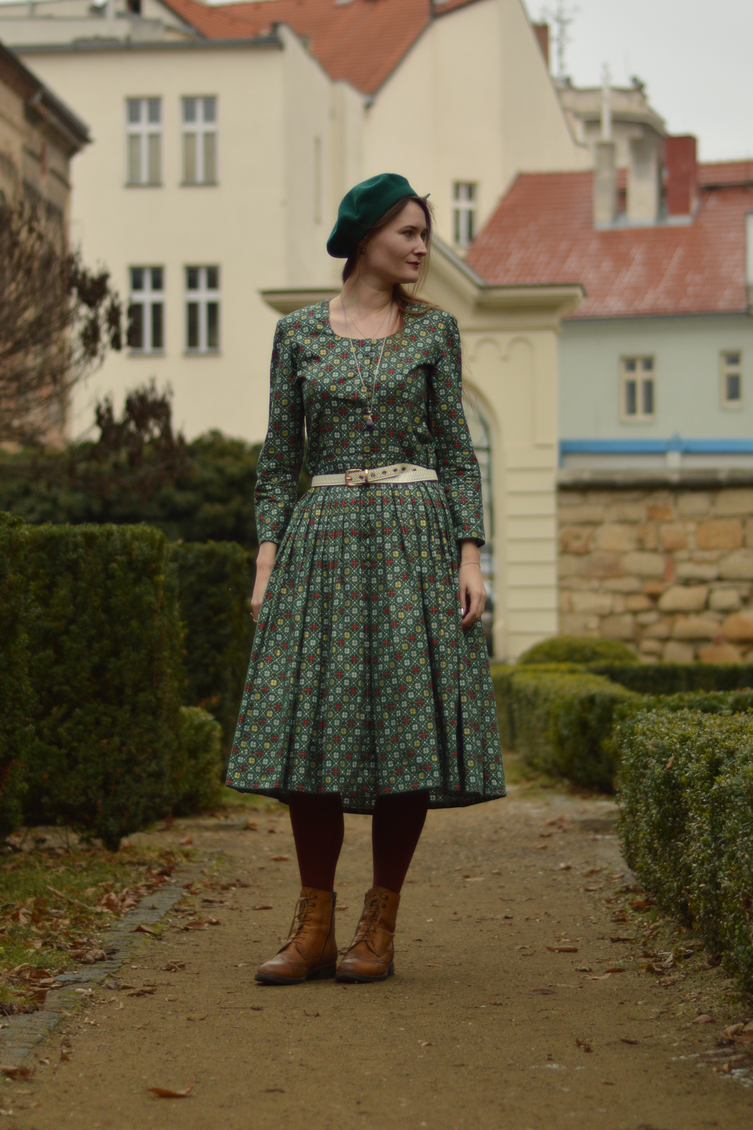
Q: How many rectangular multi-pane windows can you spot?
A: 7